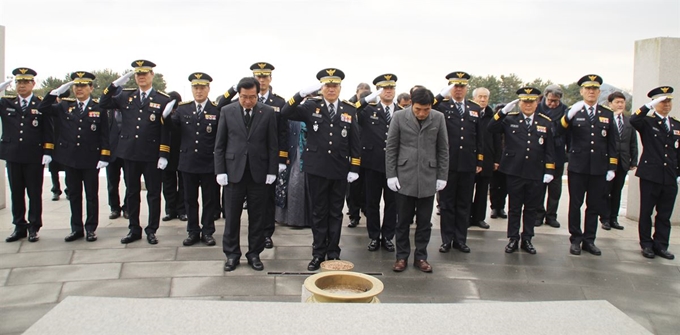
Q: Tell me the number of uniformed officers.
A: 11